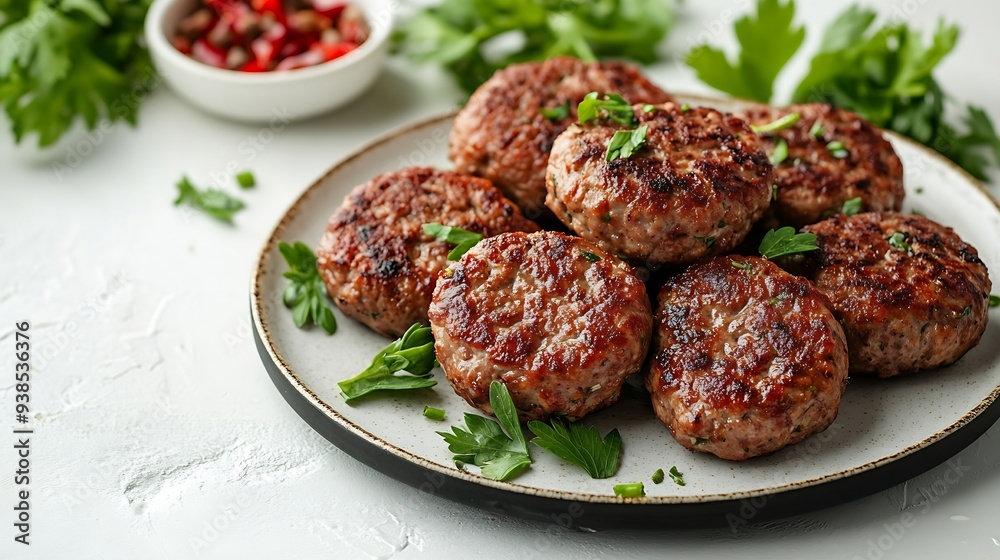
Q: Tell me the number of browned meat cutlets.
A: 7